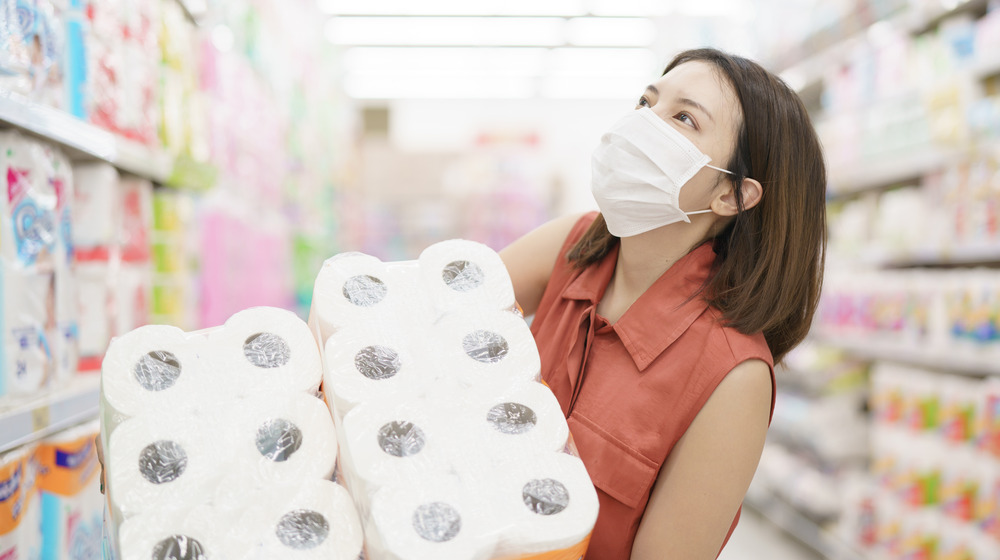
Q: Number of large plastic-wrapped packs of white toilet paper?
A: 2